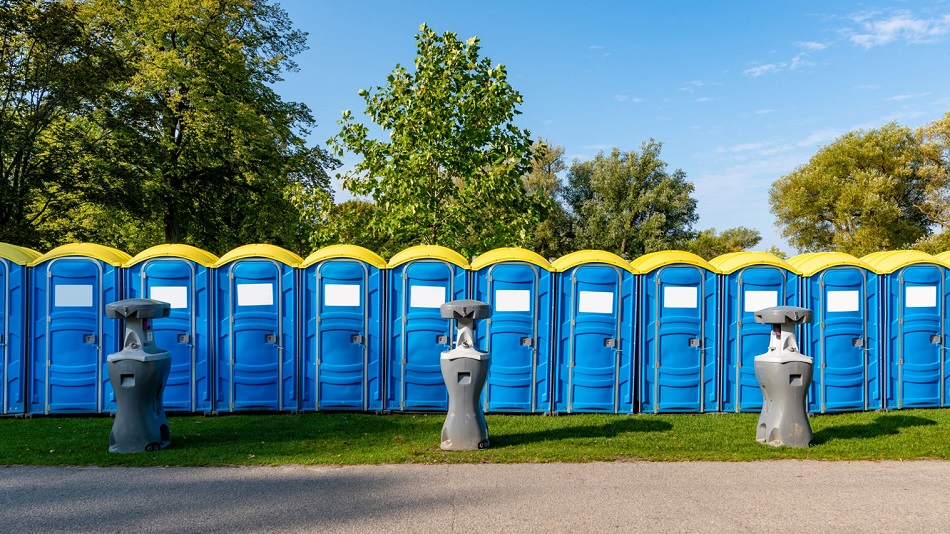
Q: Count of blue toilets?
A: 12